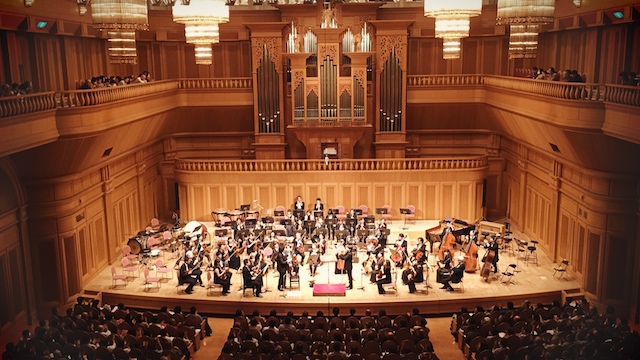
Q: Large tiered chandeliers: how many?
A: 4